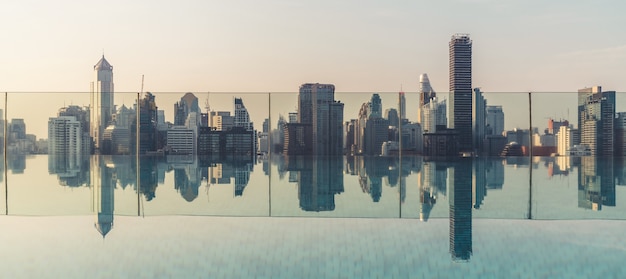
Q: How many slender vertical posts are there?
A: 5